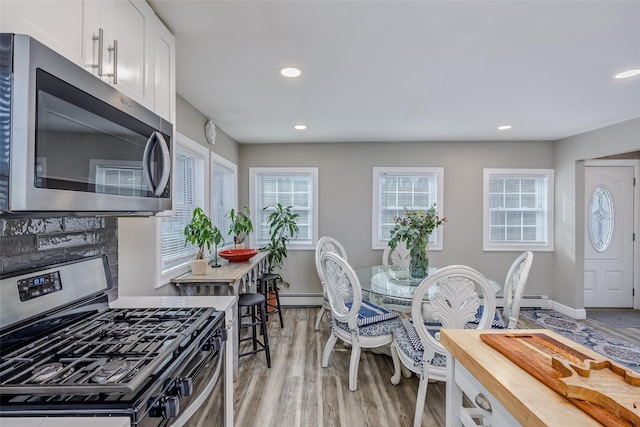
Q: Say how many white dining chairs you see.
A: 5